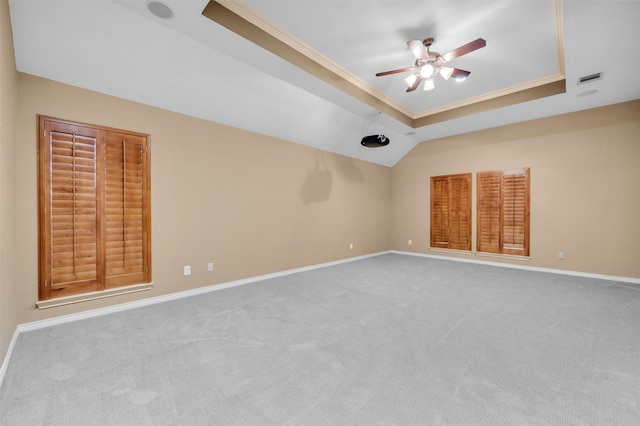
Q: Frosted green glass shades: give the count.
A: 0